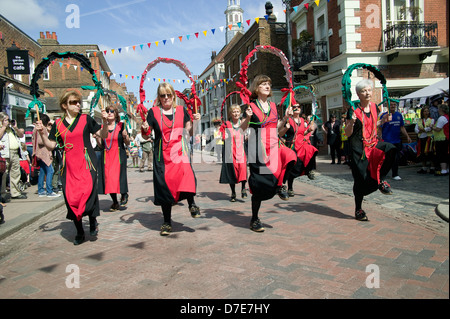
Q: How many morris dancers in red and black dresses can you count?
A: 7